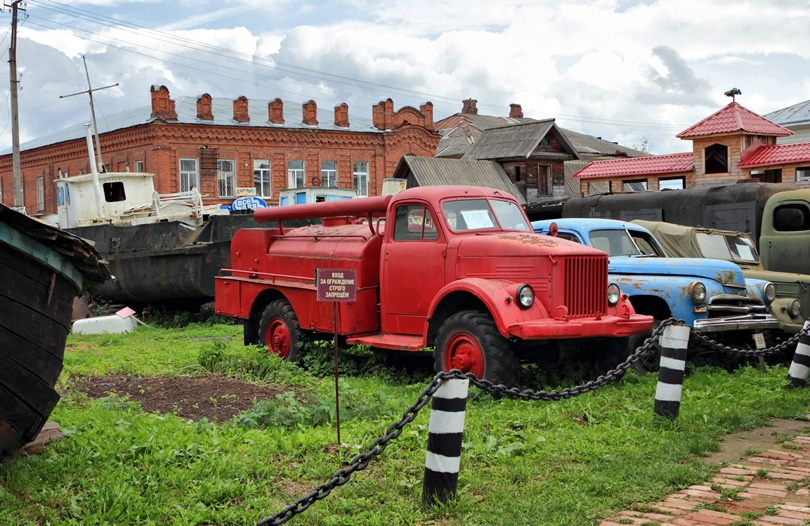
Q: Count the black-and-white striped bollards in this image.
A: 3